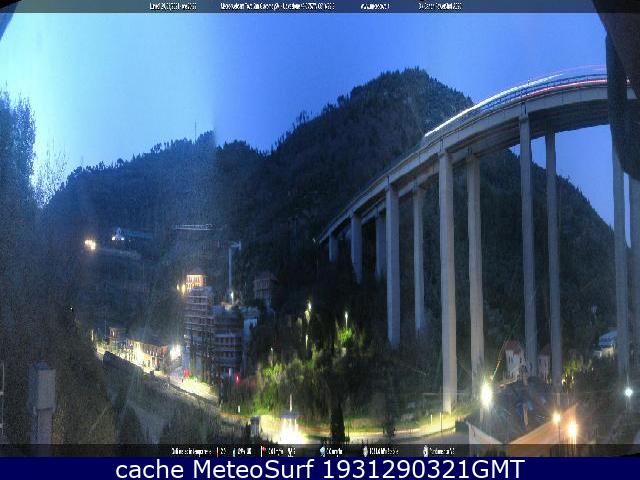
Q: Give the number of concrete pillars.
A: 11